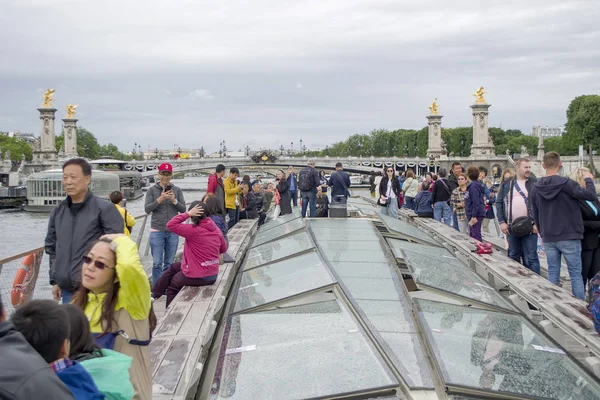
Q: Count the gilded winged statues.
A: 4